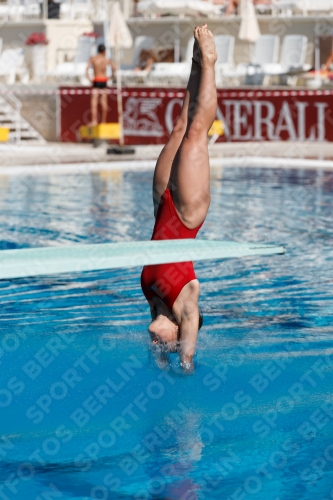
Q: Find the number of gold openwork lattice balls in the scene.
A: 0